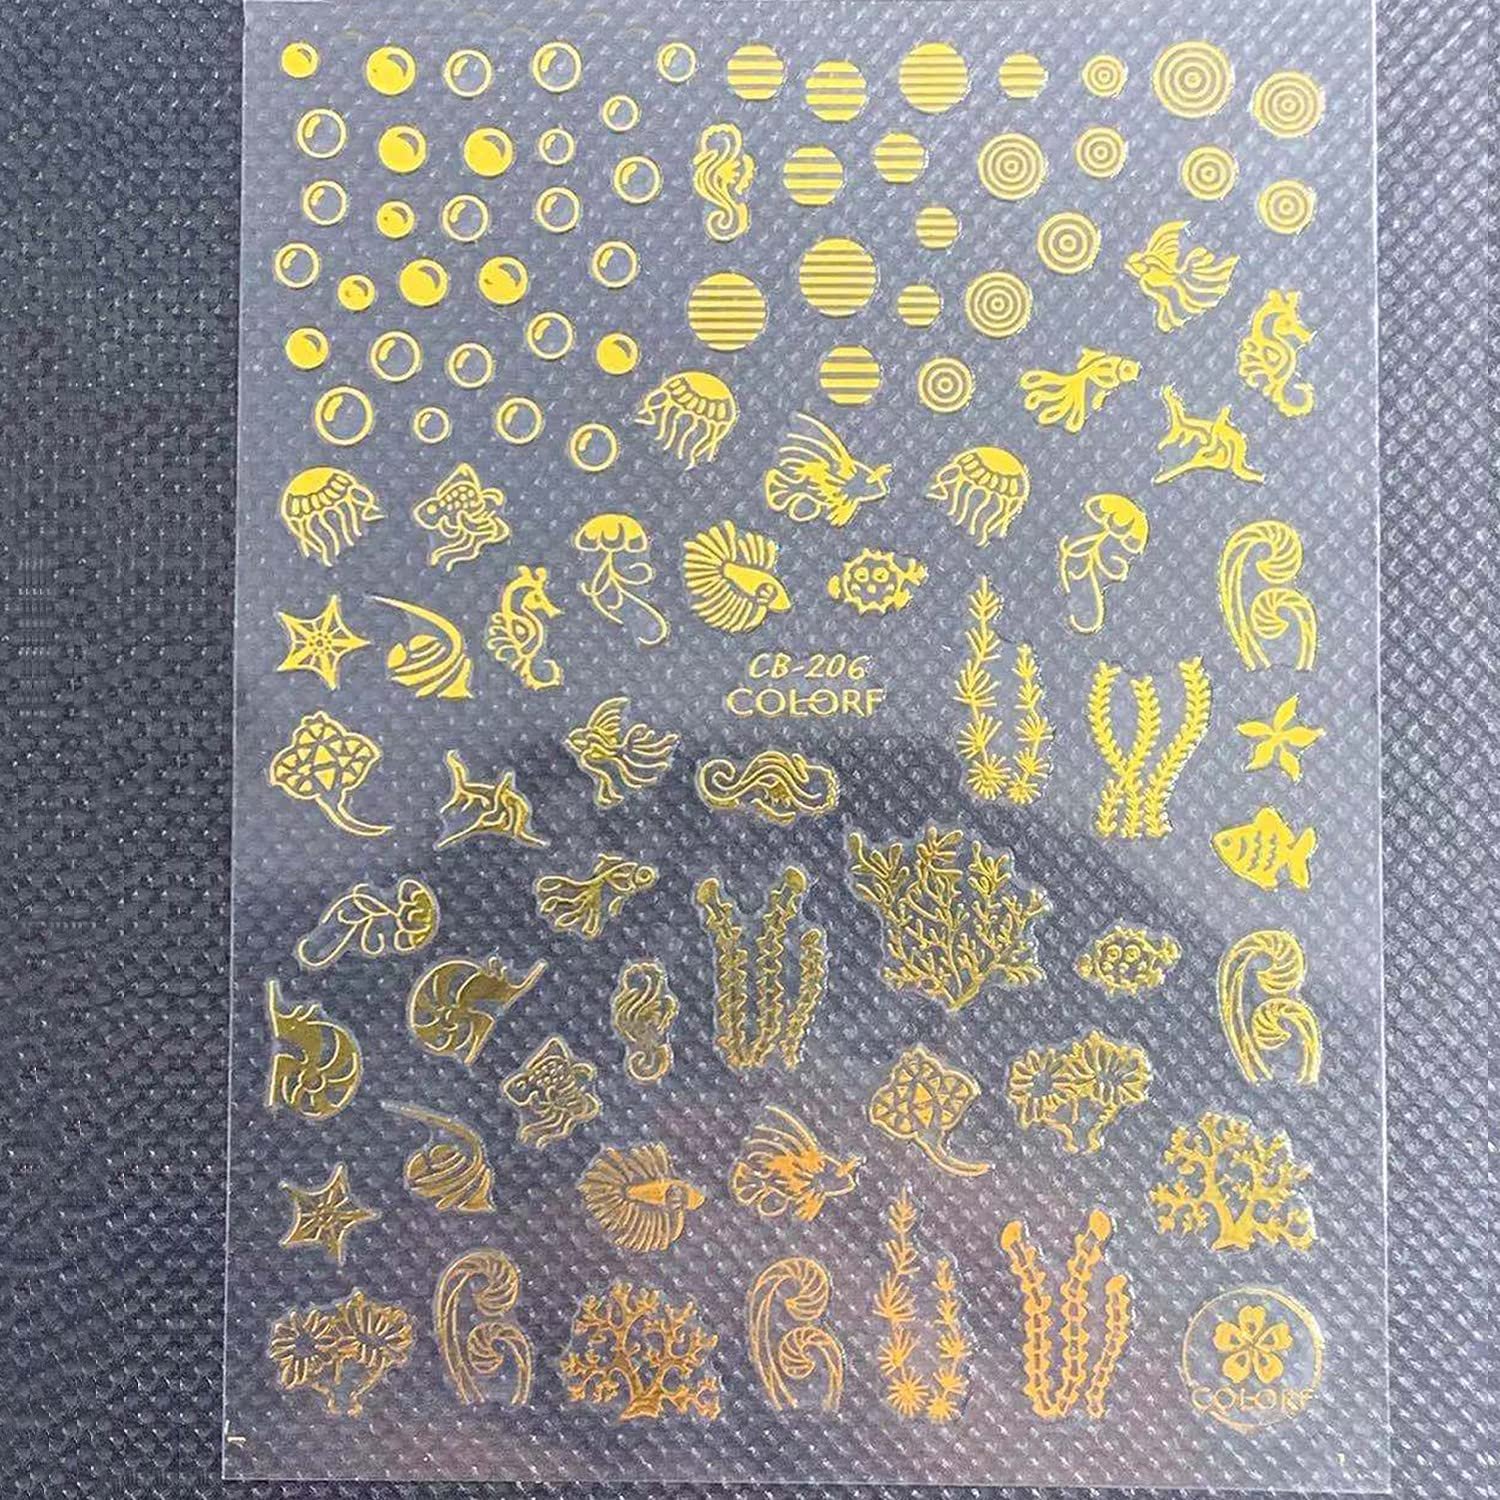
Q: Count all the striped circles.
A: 11